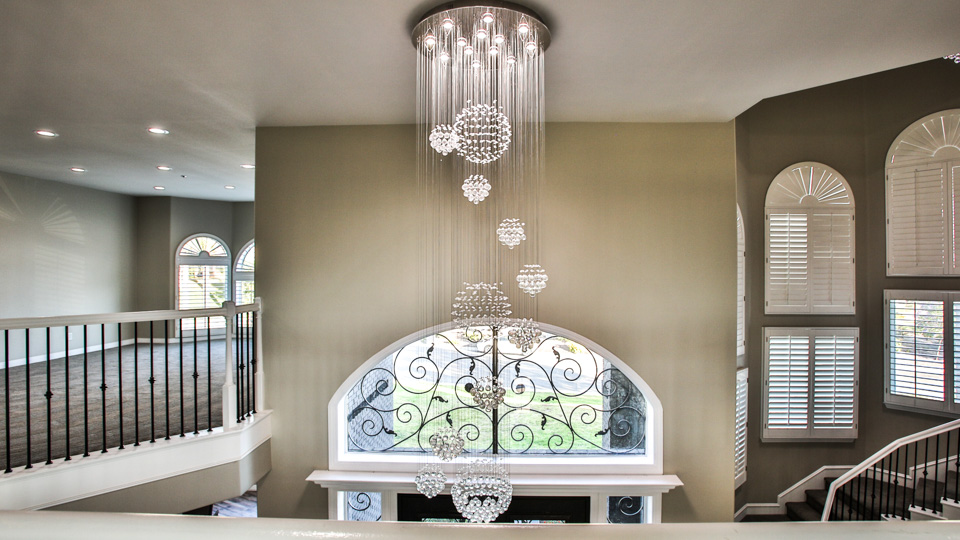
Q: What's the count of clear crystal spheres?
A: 11